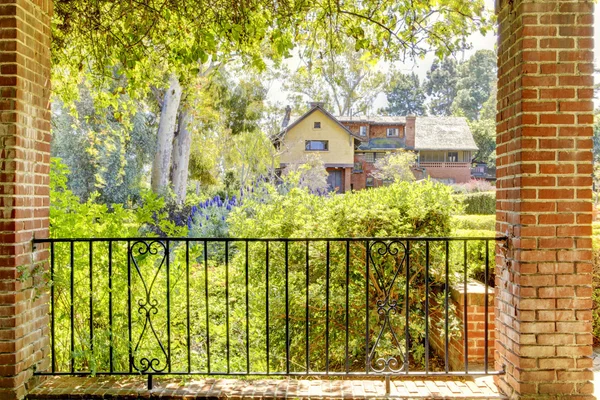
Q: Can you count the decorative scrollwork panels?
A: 2